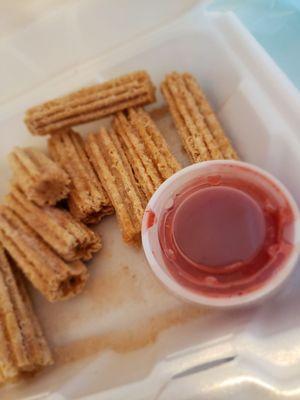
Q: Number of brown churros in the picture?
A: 9